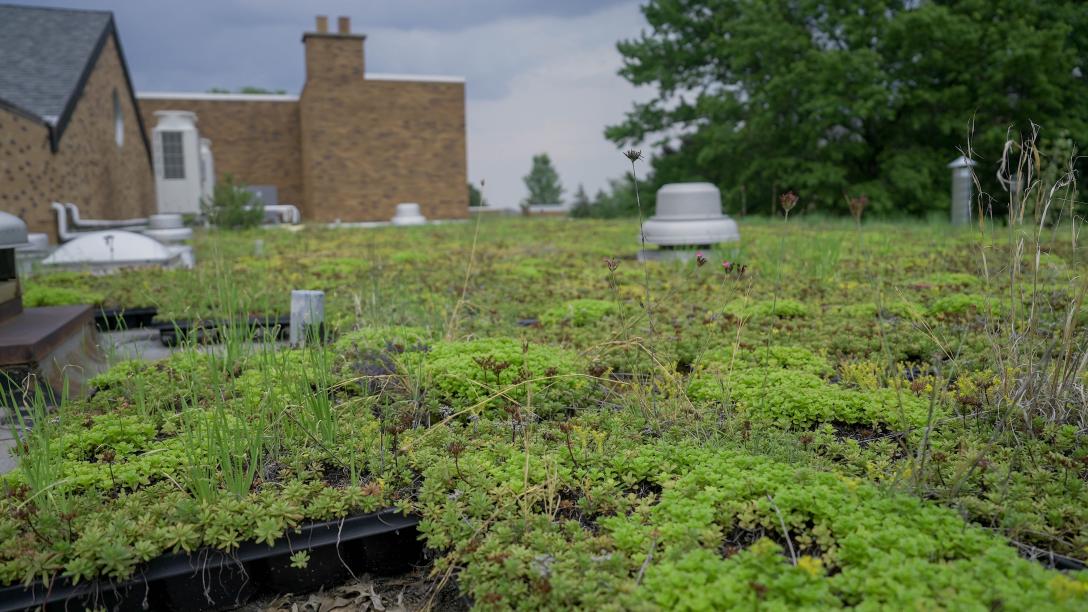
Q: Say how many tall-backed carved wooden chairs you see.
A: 0